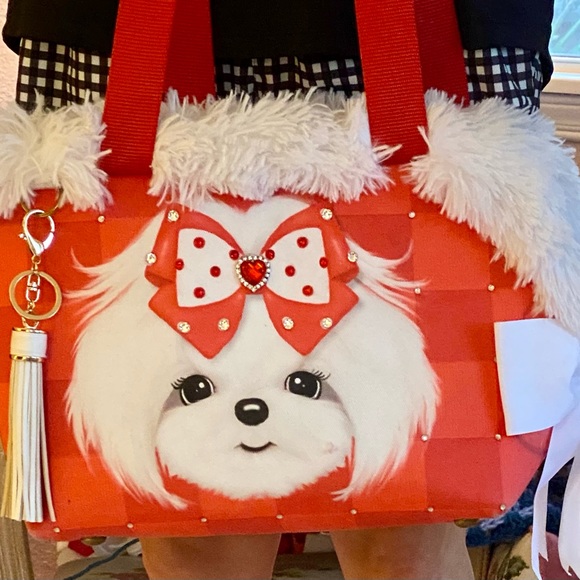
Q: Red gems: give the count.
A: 11